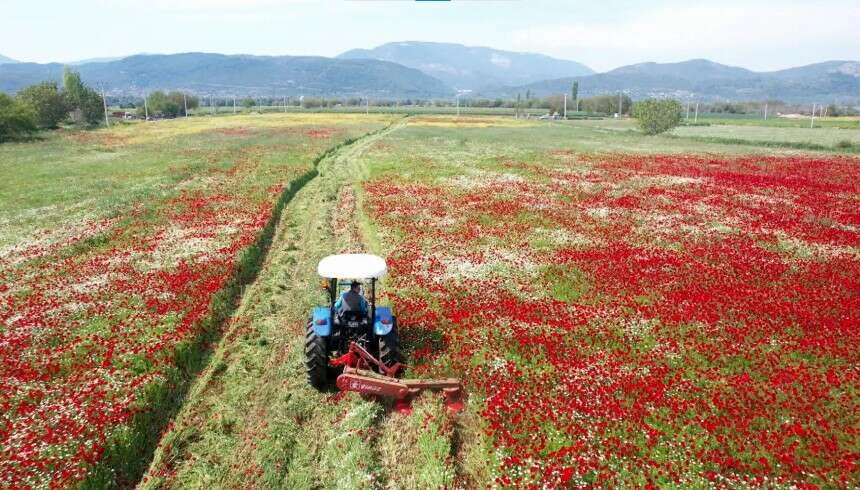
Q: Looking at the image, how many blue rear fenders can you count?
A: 2